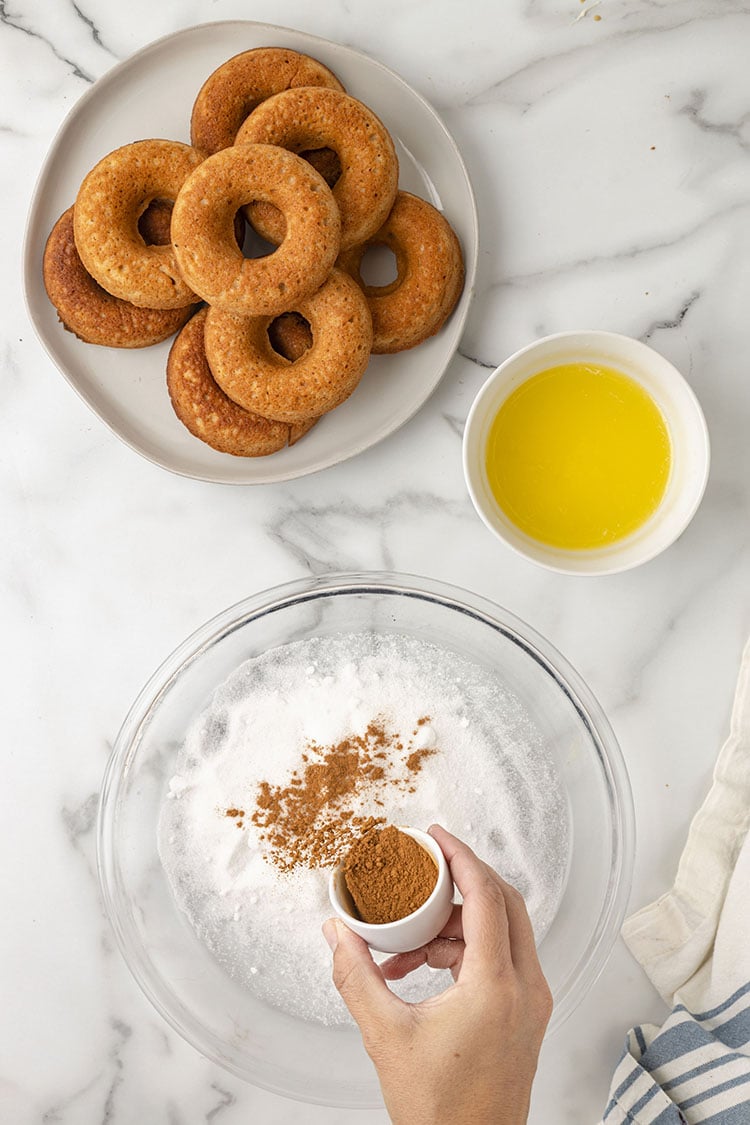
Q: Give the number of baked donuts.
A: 8